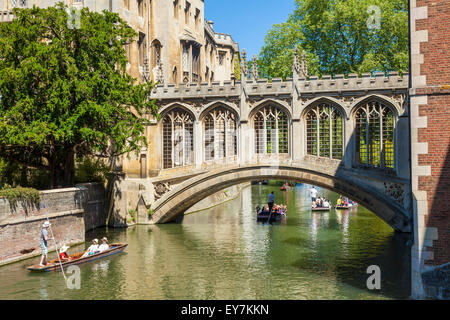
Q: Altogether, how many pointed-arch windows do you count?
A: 5